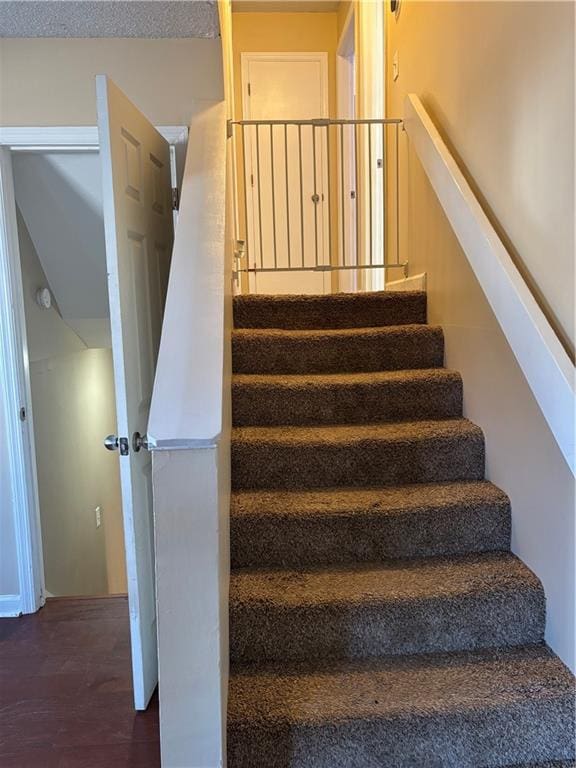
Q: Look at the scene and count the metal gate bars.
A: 12